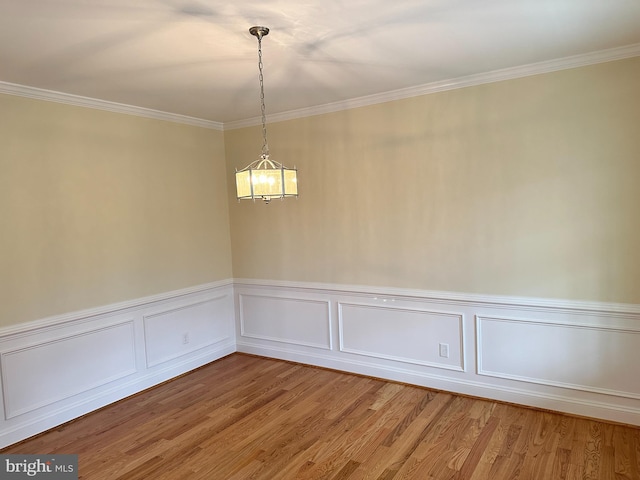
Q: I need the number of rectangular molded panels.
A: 5